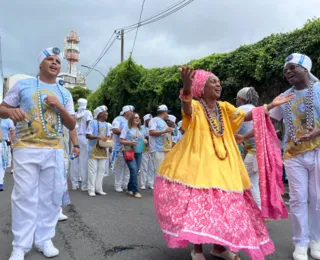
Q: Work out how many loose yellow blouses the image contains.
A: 1